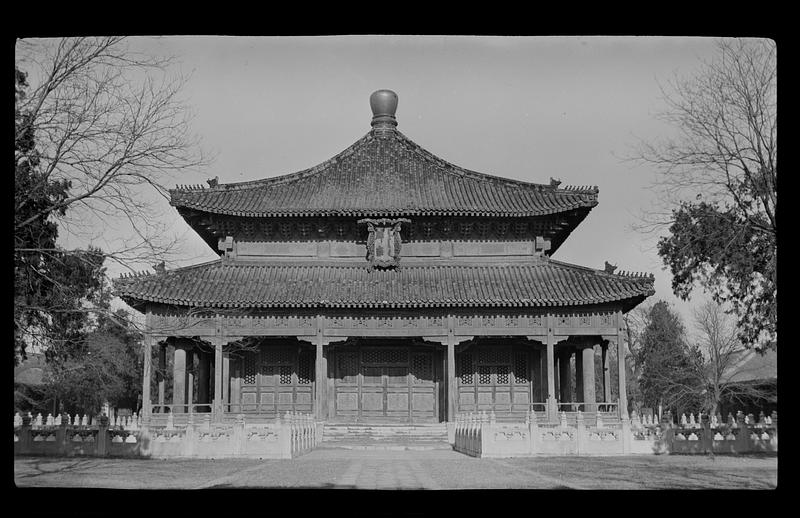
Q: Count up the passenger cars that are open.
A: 0